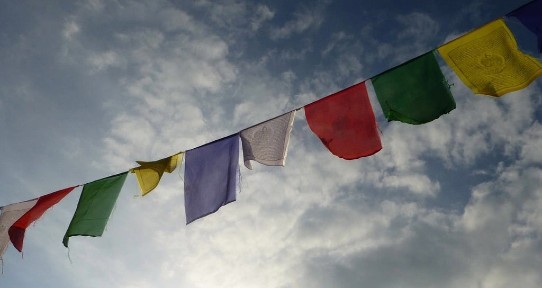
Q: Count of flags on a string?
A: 10